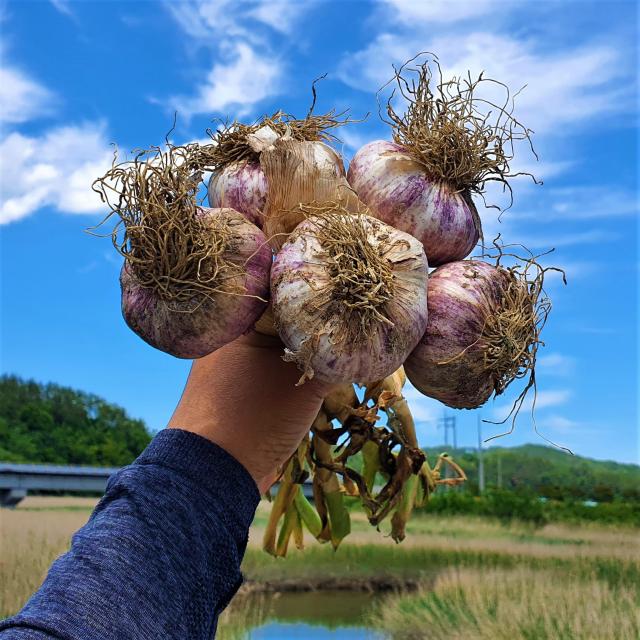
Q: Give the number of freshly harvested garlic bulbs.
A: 5